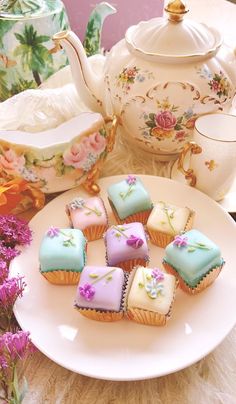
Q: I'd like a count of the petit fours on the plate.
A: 8